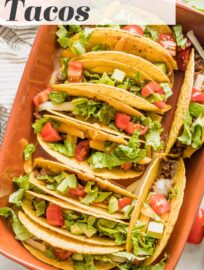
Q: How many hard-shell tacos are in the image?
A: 10